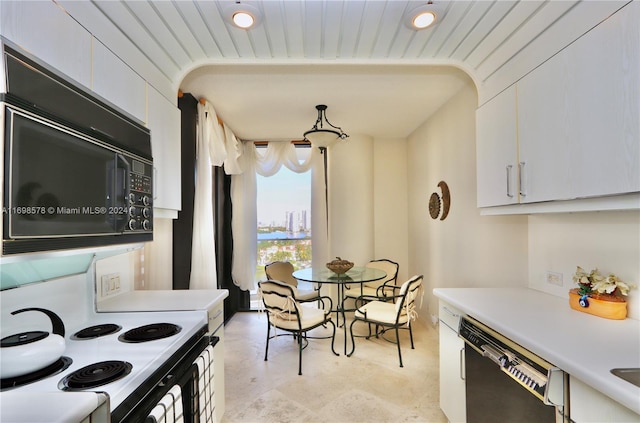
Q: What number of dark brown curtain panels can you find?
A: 2